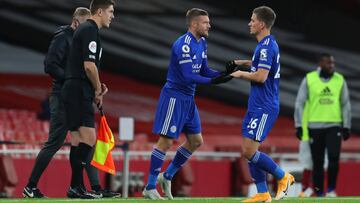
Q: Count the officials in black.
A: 2